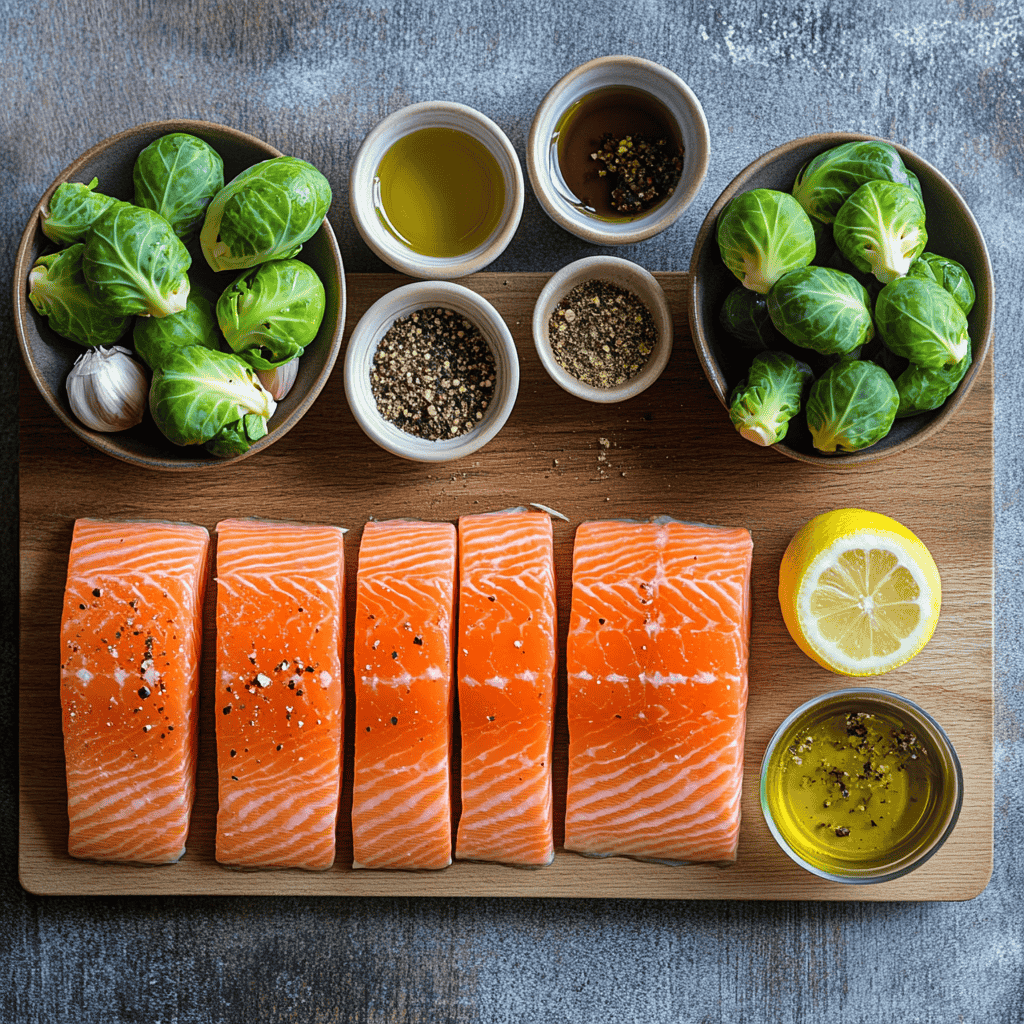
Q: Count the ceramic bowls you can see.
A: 6